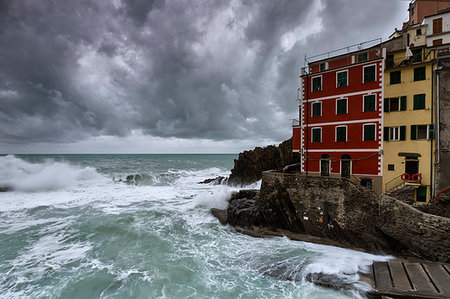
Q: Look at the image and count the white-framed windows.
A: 9